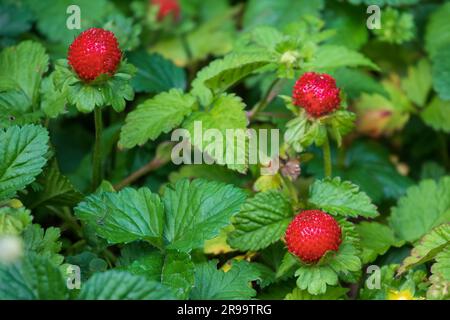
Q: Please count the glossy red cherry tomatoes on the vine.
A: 0